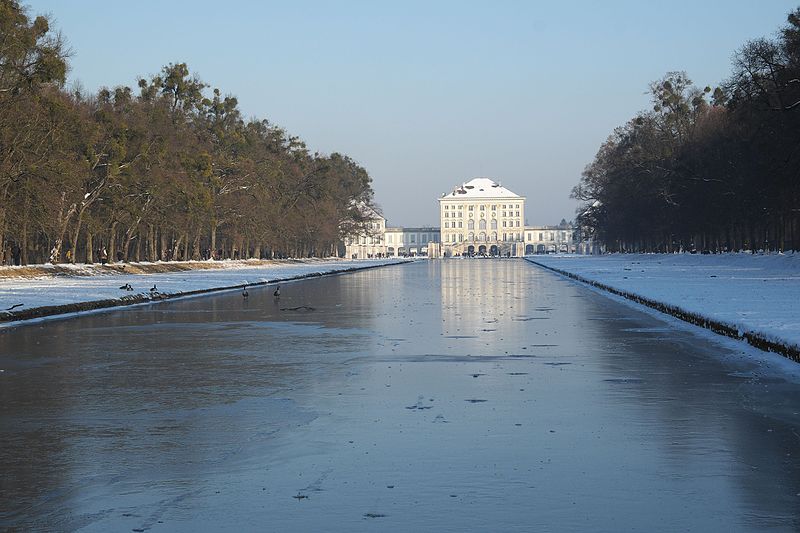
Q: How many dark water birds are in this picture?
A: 5